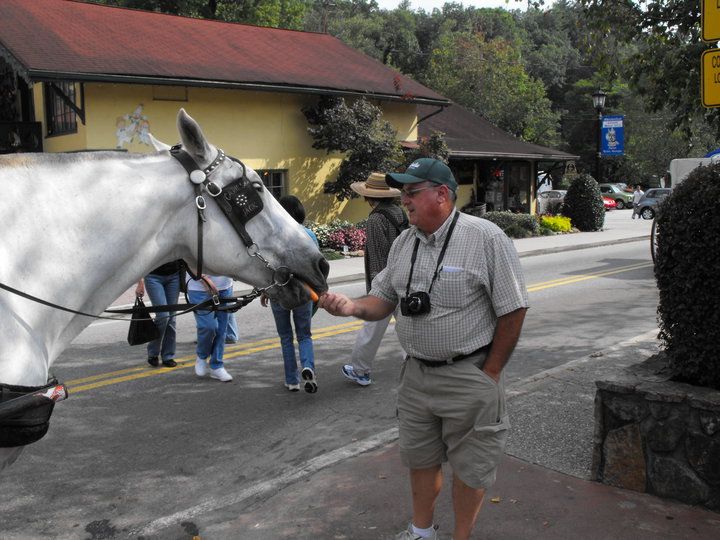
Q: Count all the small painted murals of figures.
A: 1